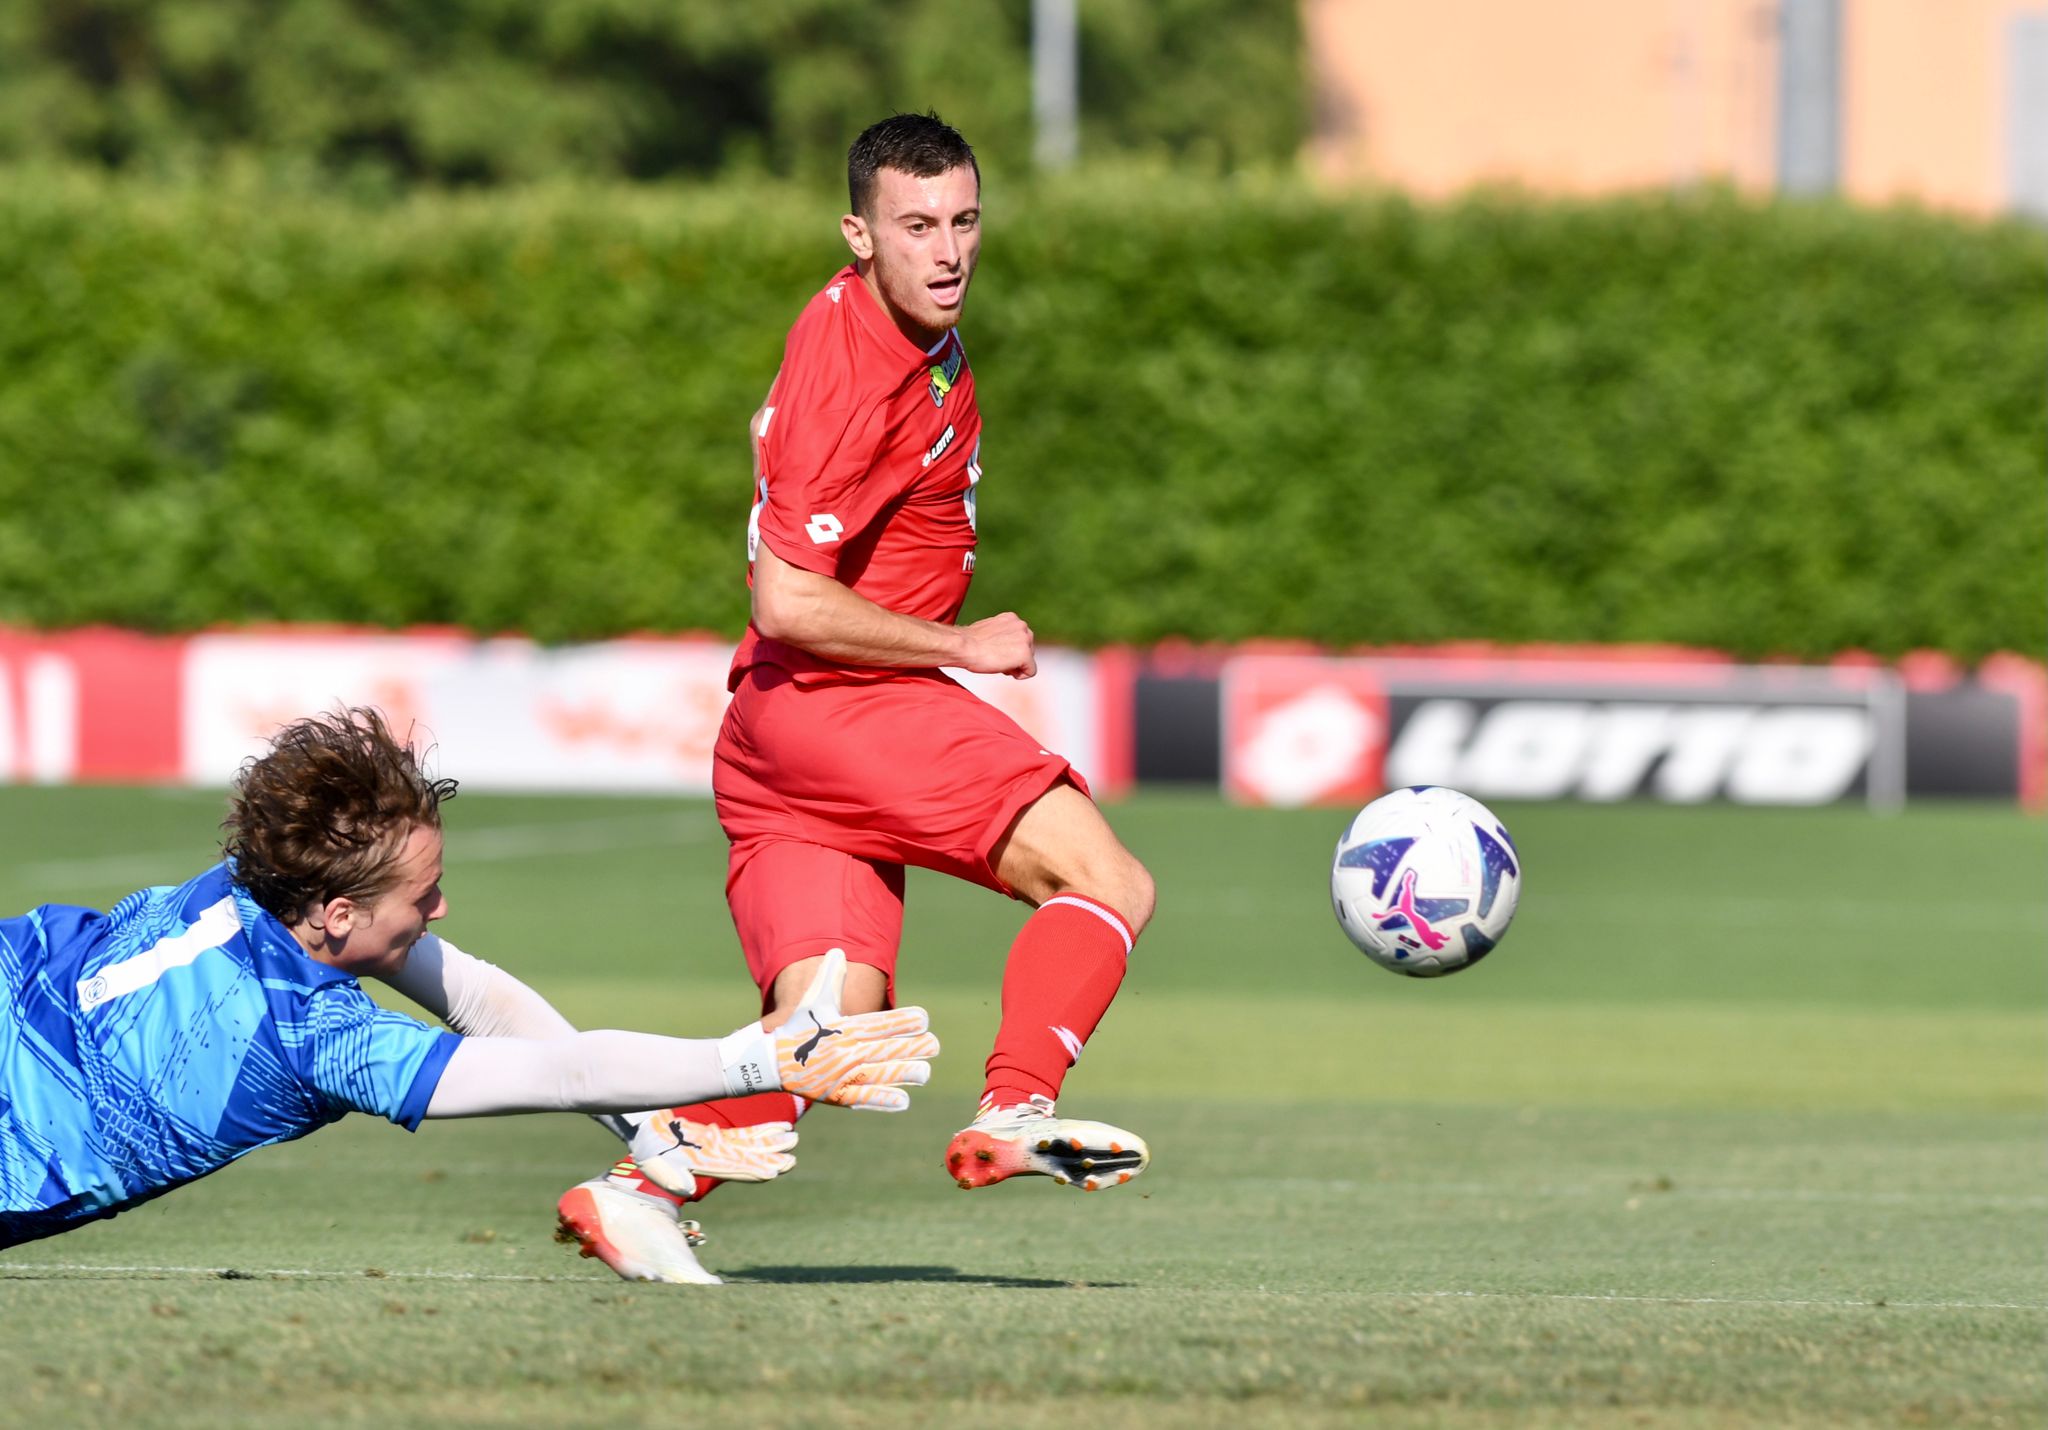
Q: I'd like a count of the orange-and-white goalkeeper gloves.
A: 2